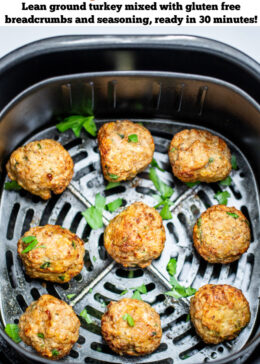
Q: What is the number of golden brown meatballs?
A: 9